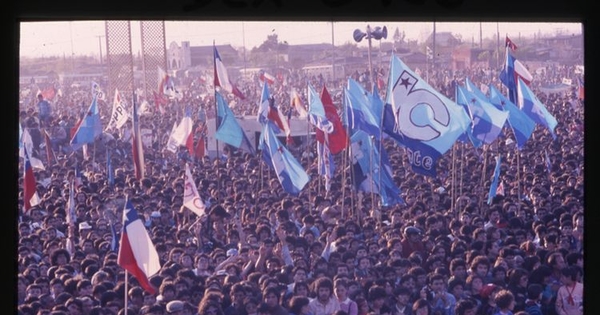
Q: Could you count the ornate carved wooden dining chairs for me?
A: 0